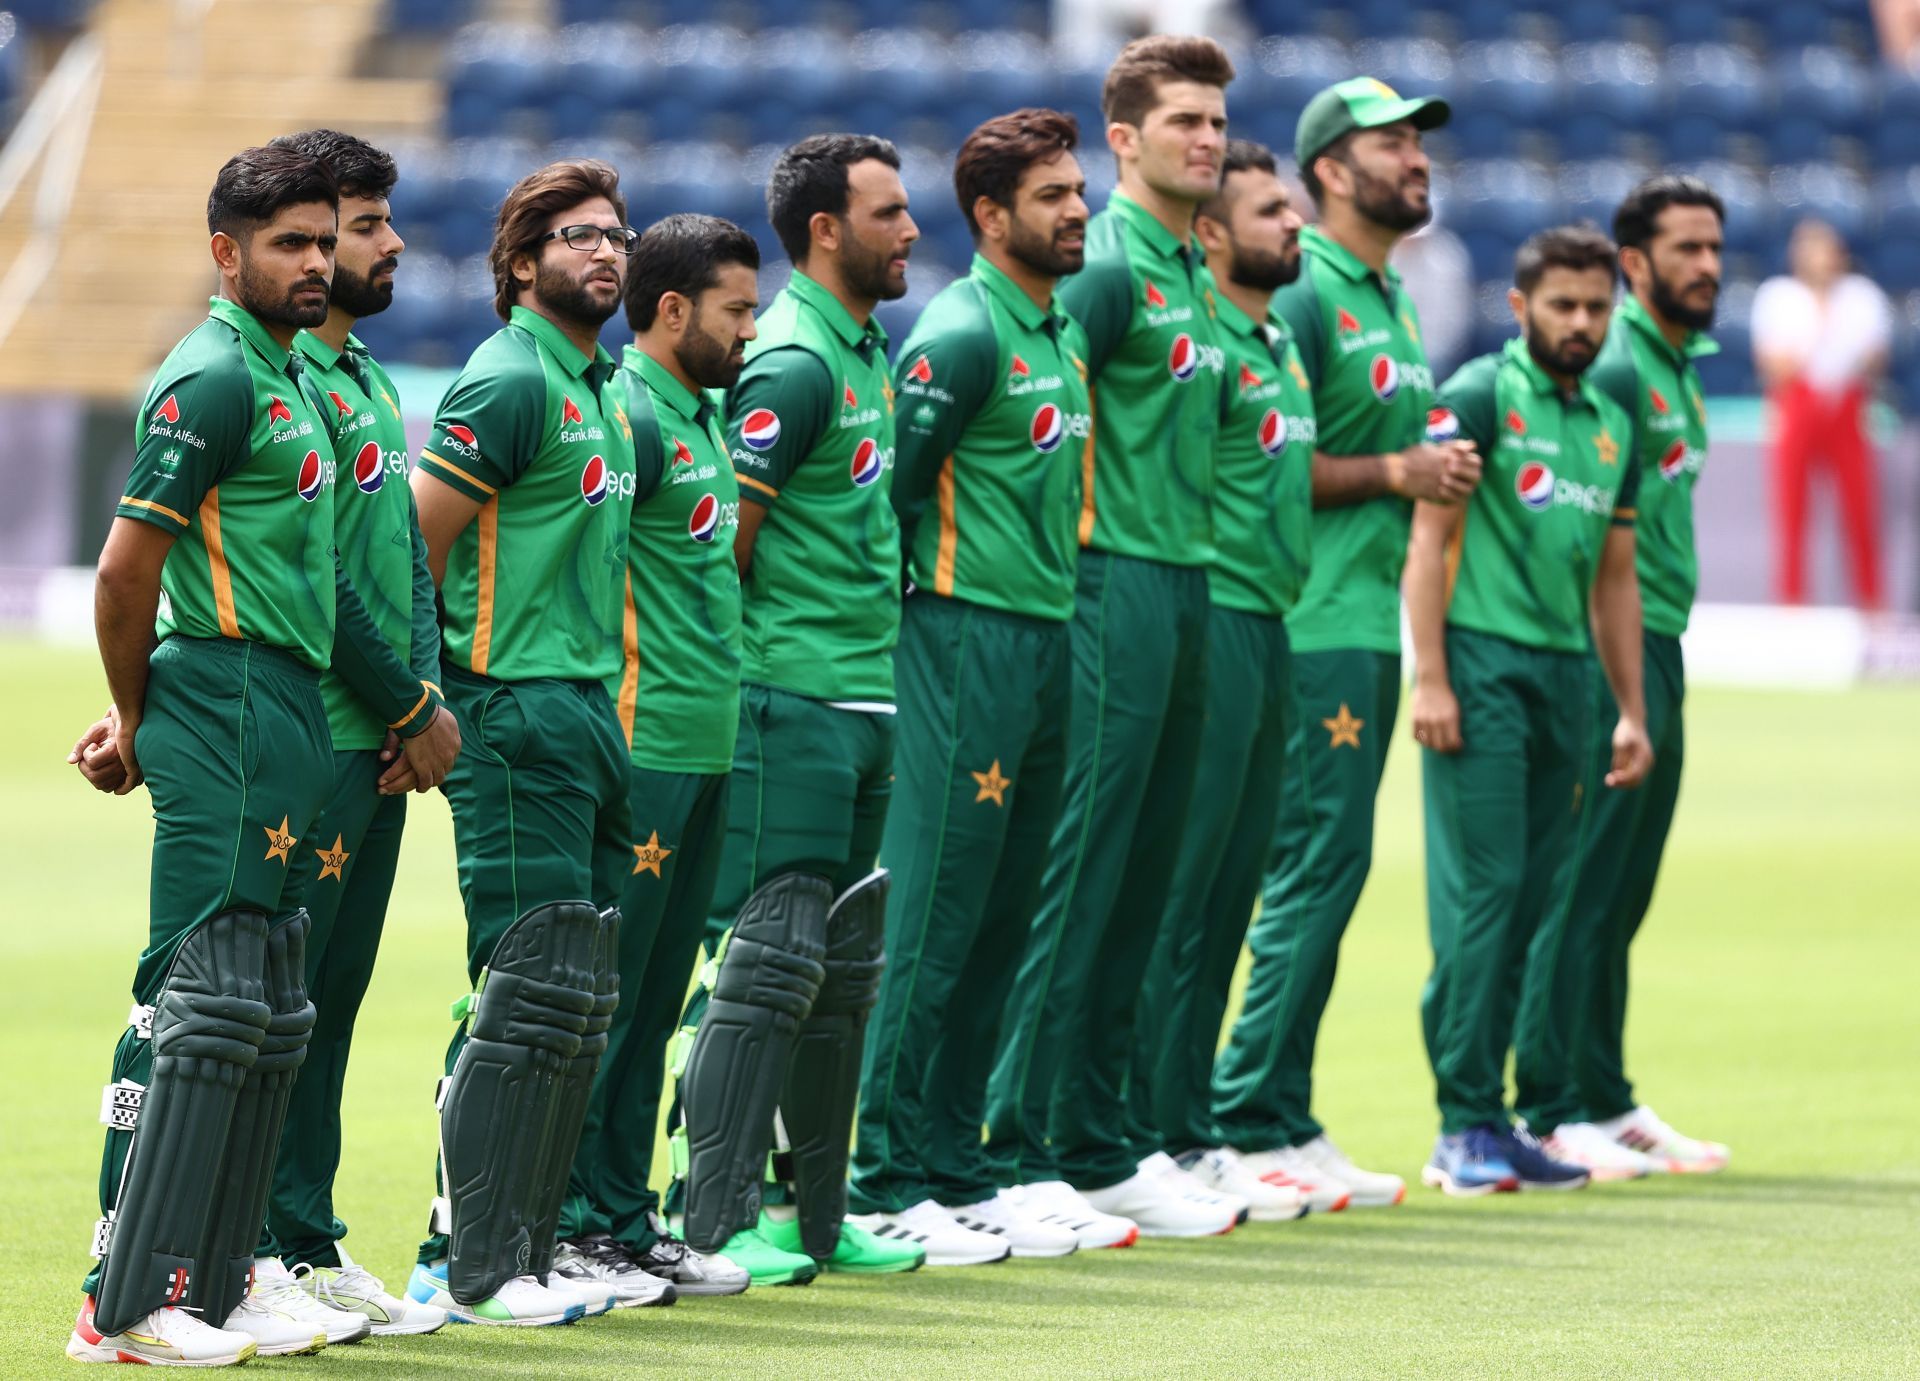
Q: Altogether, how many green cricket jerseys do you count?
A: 11